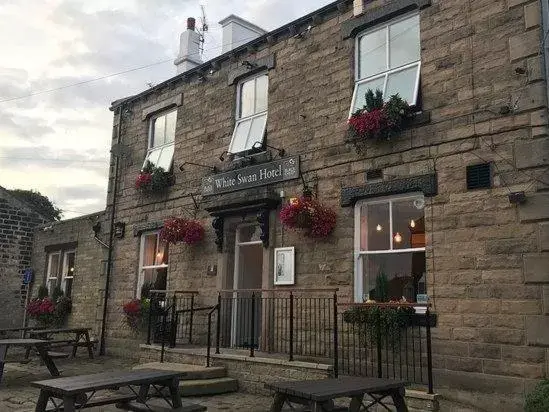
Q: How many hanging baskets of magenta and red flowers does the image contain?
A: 2